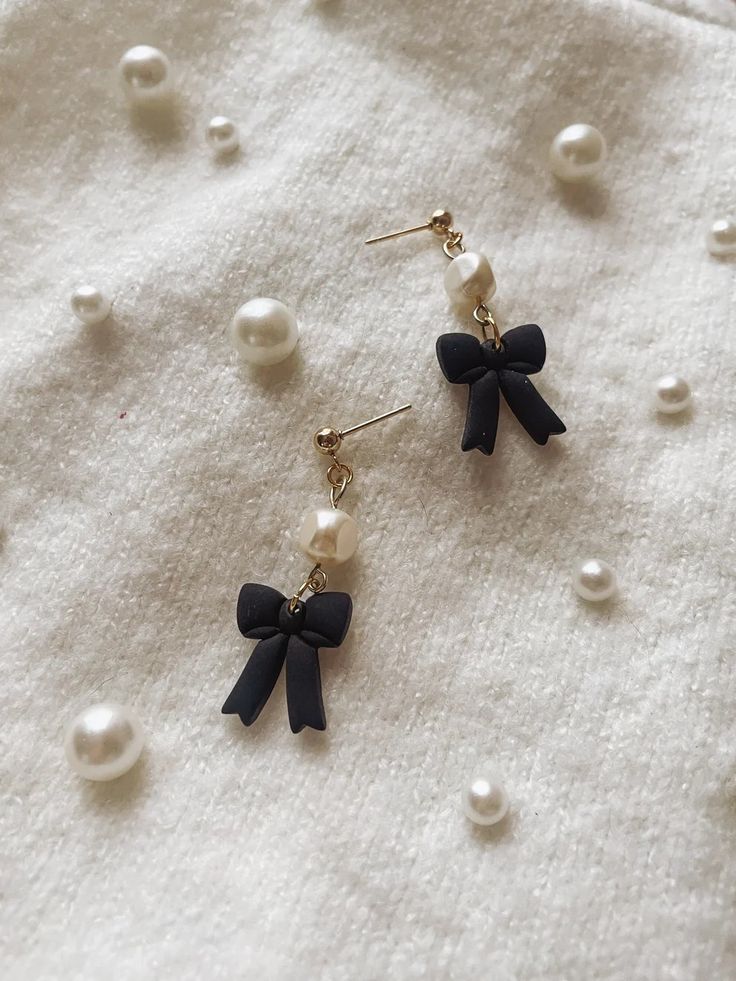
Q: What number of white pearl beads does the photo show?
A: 12